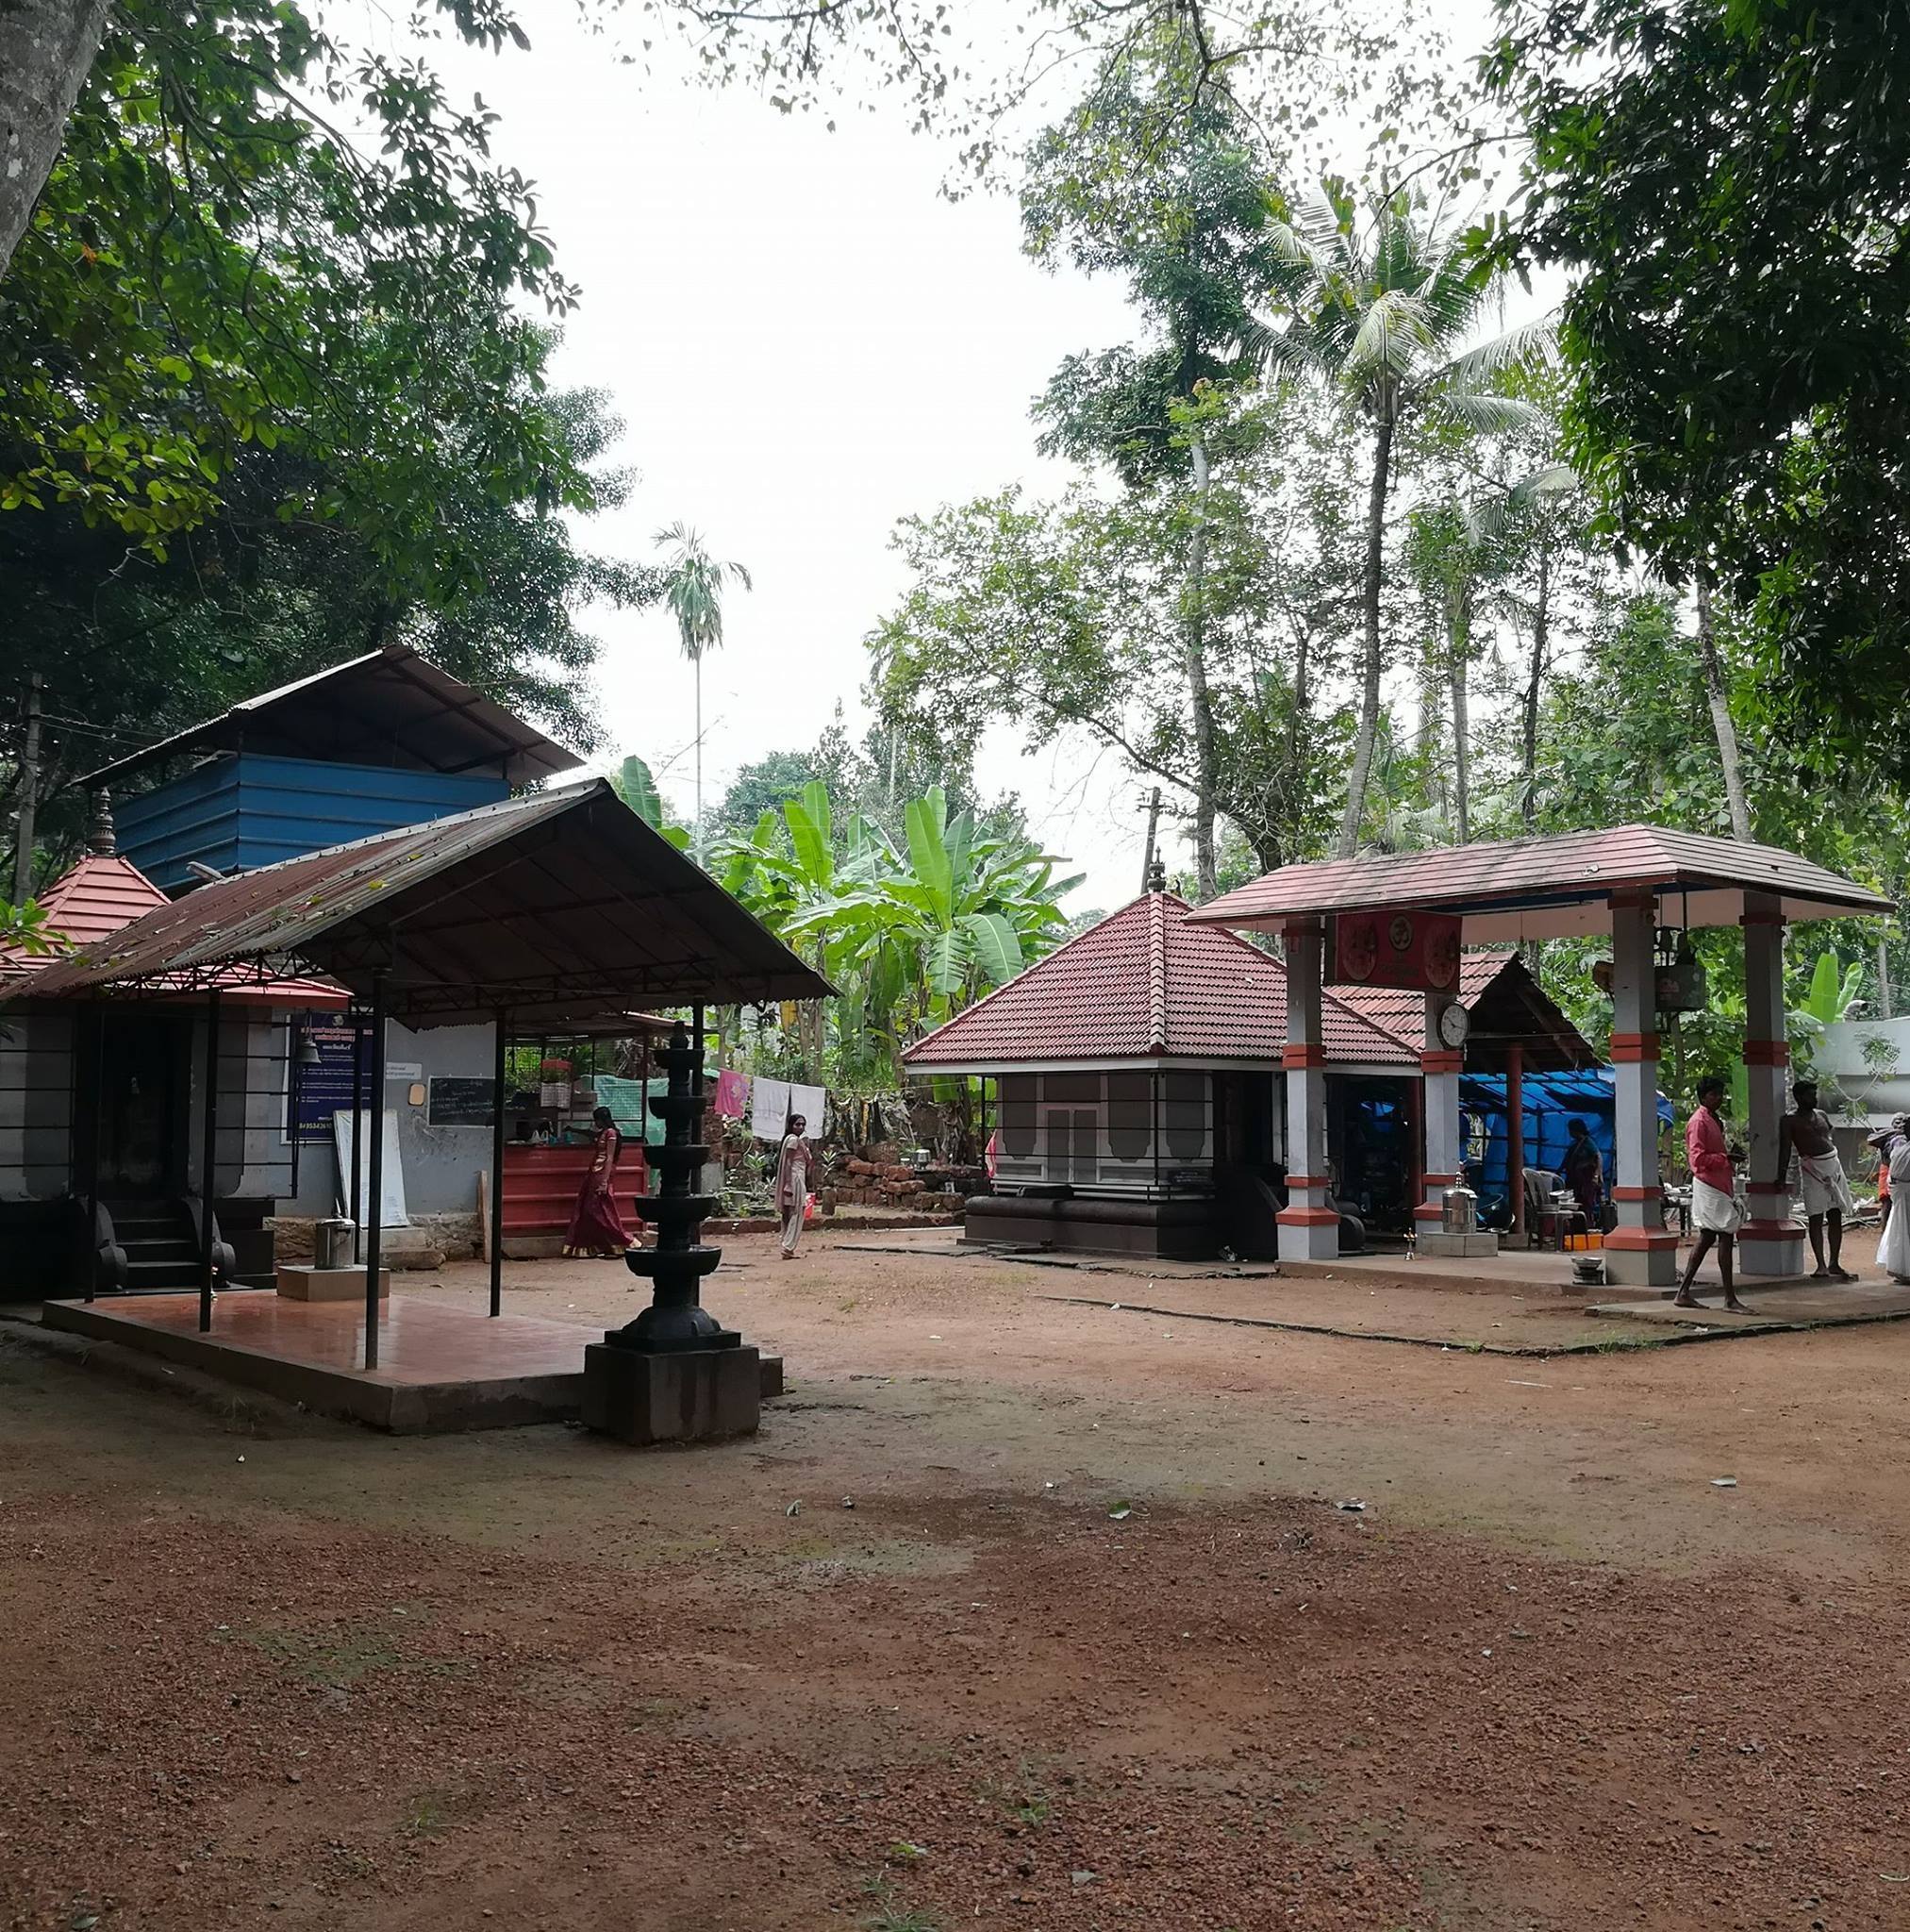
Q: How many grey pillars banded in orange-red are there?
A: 4